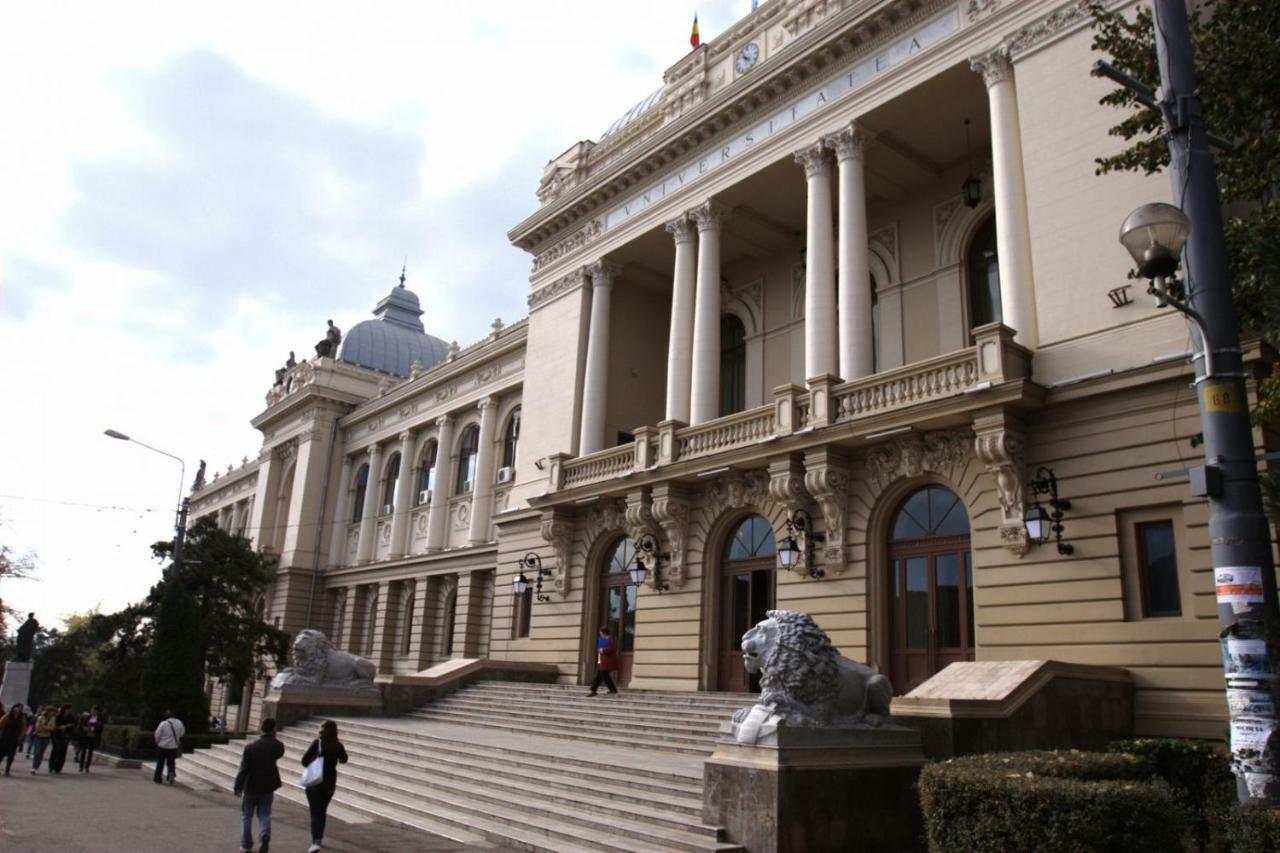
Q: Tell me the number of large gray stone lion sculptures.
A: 2